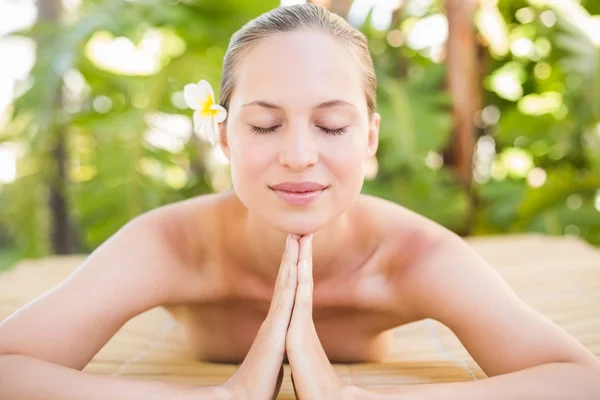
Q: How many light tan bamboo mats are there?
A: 1